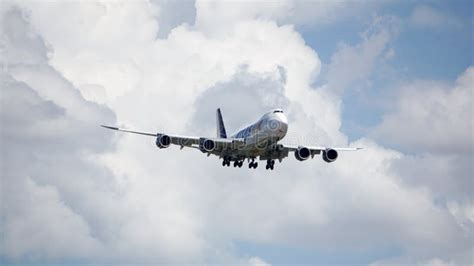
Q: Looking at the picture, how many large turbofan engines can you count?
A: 4